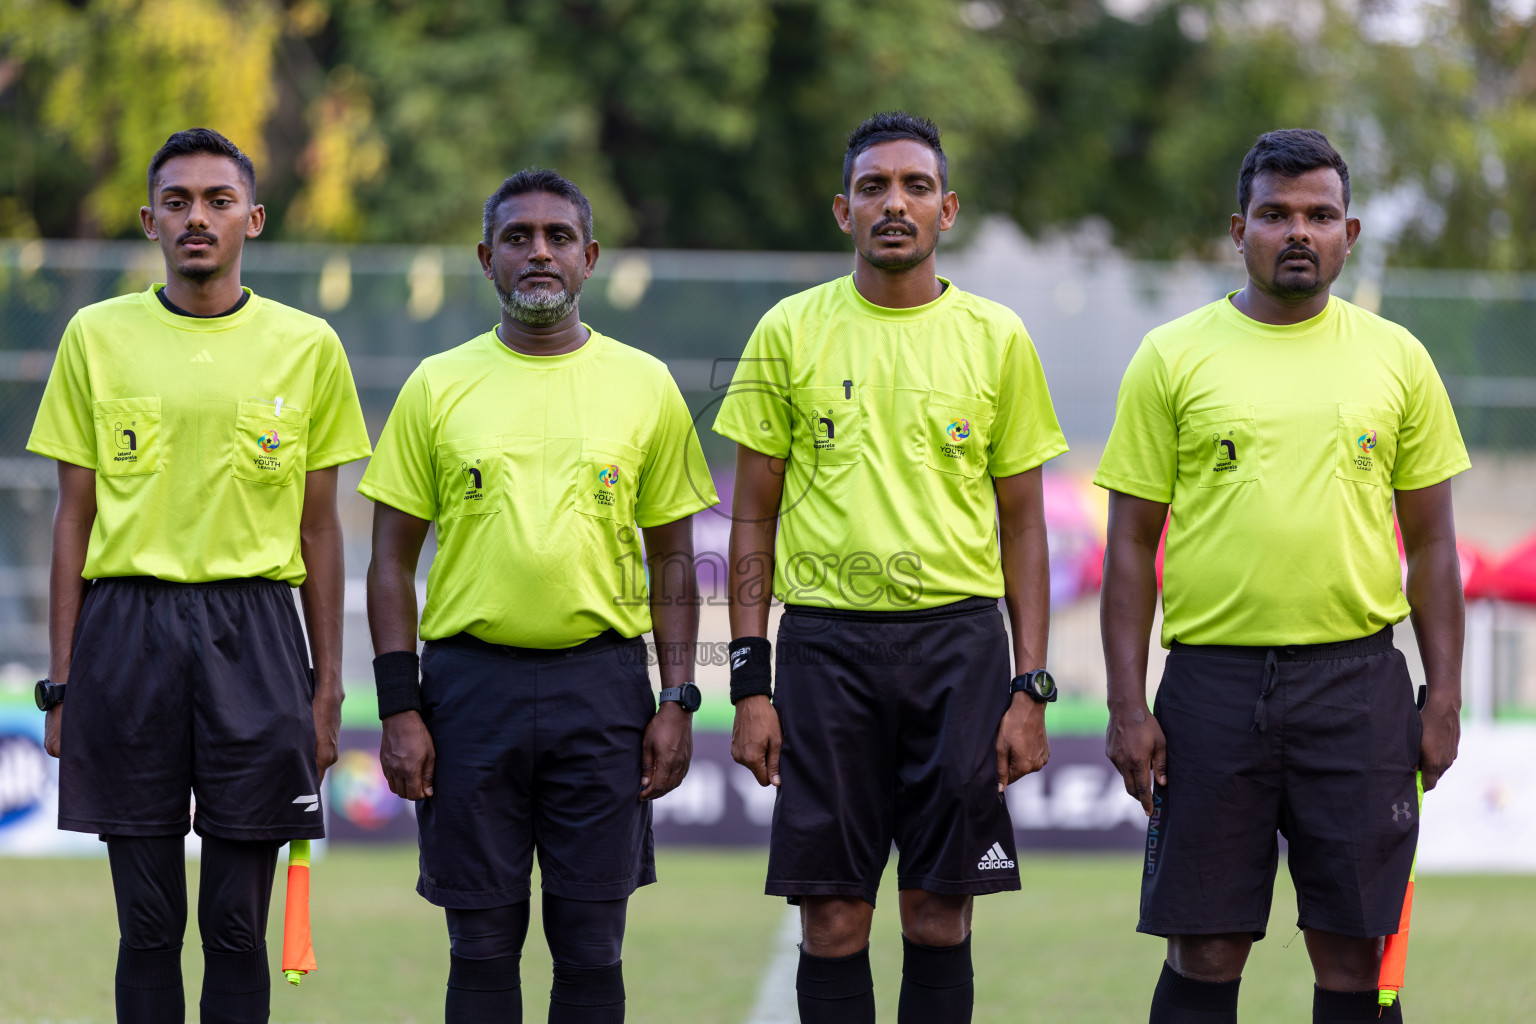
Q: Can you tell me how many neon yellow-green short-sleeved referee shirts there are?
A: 4